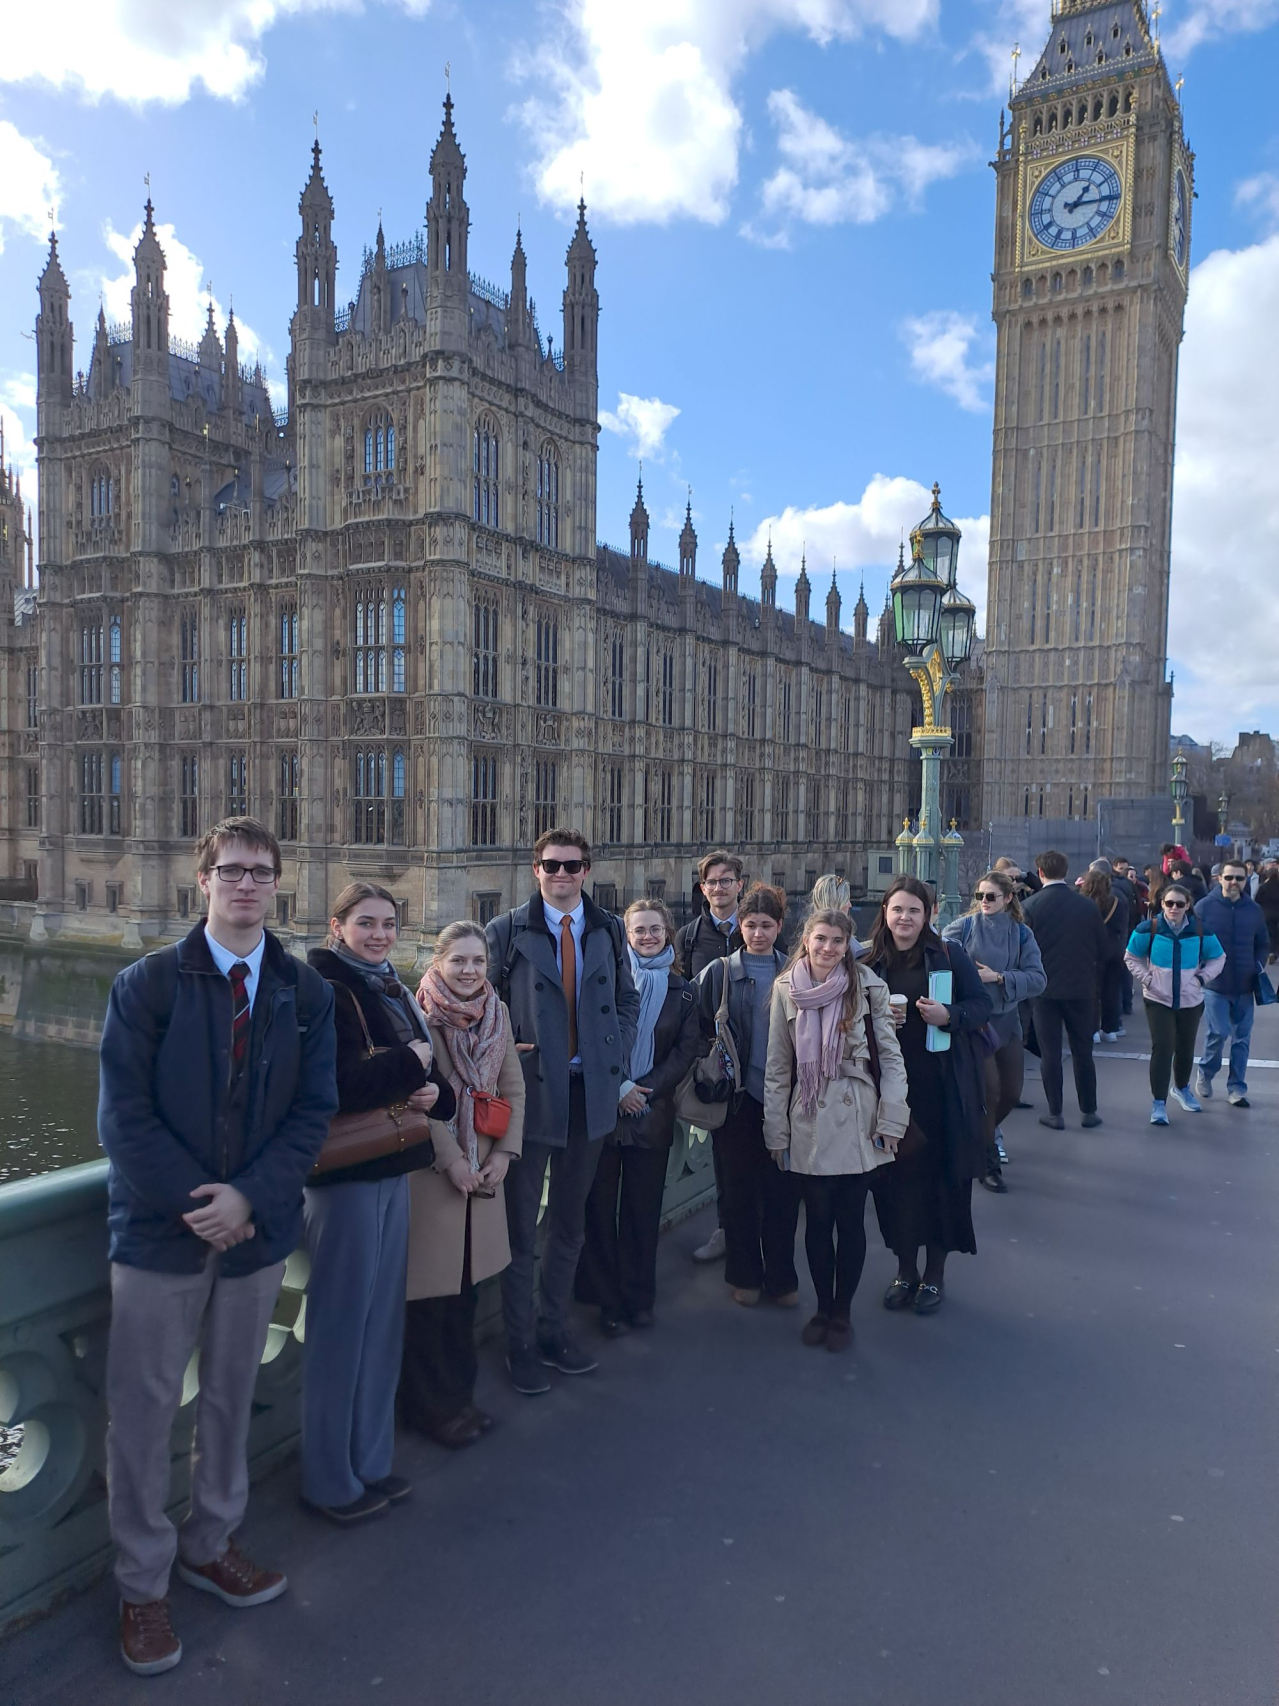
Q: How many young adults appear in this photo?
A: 9